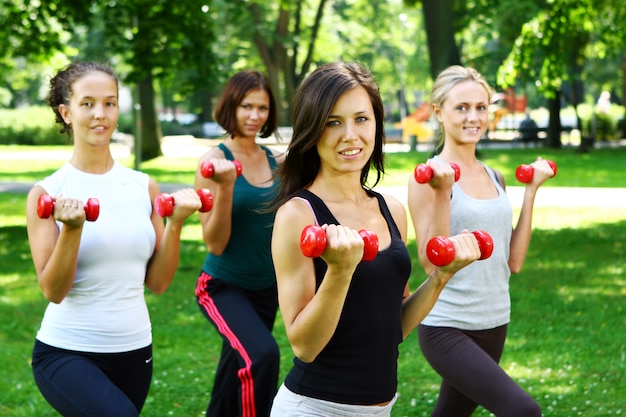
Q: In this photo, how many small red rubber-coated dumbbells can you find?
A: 7